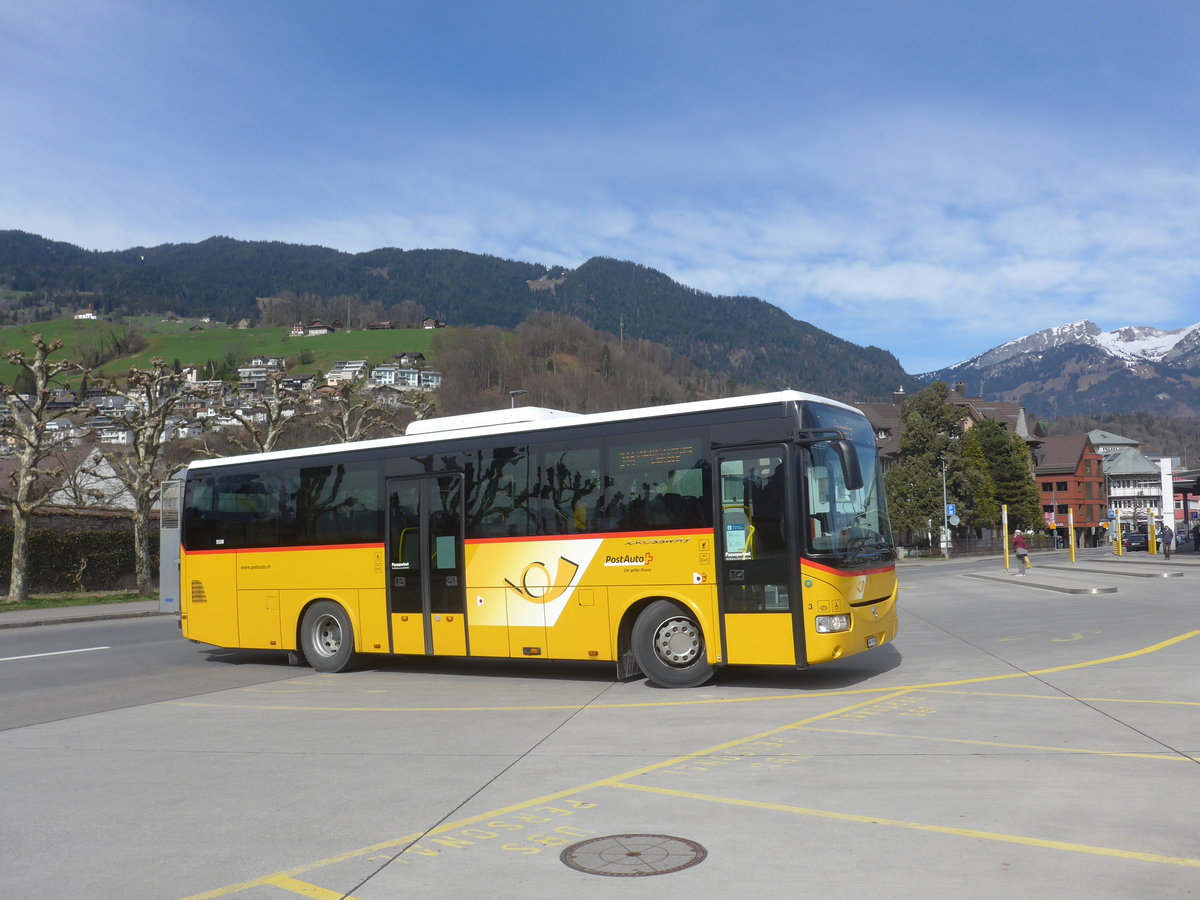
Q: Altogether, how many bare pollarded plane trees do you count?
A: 5